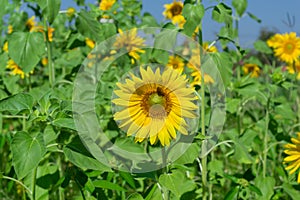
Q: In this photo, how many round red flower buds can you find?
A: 0